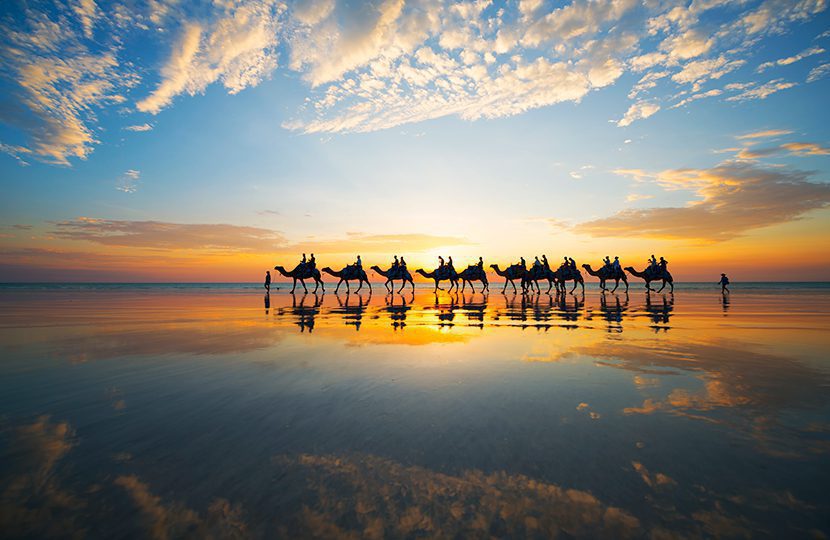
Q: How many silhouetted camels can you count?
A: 10